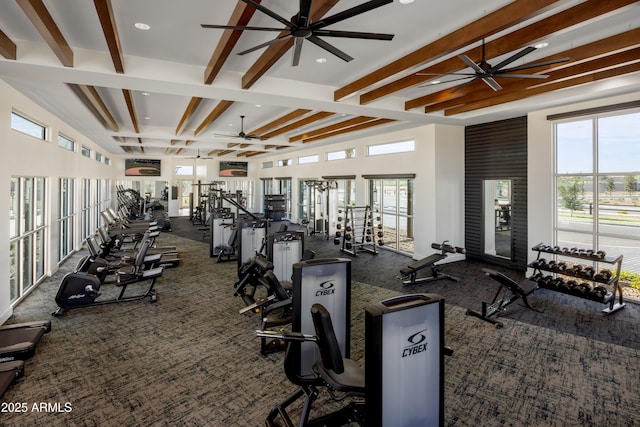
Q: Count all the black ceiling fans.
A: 4